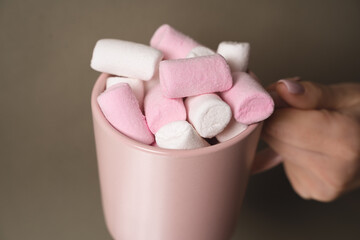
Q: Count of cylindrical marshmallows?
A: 12